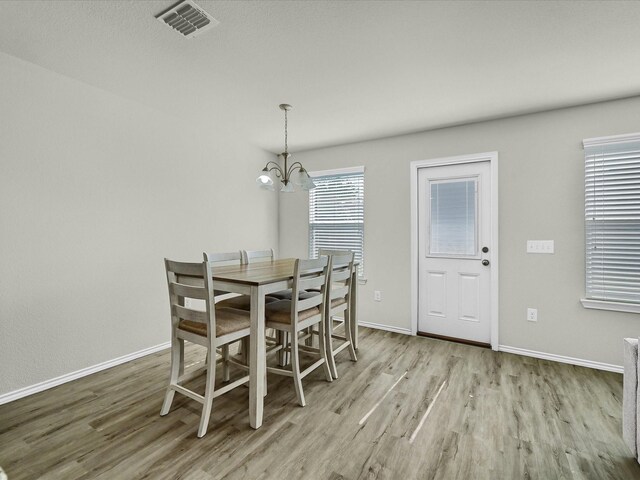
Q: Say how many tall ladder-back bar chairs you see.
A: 6